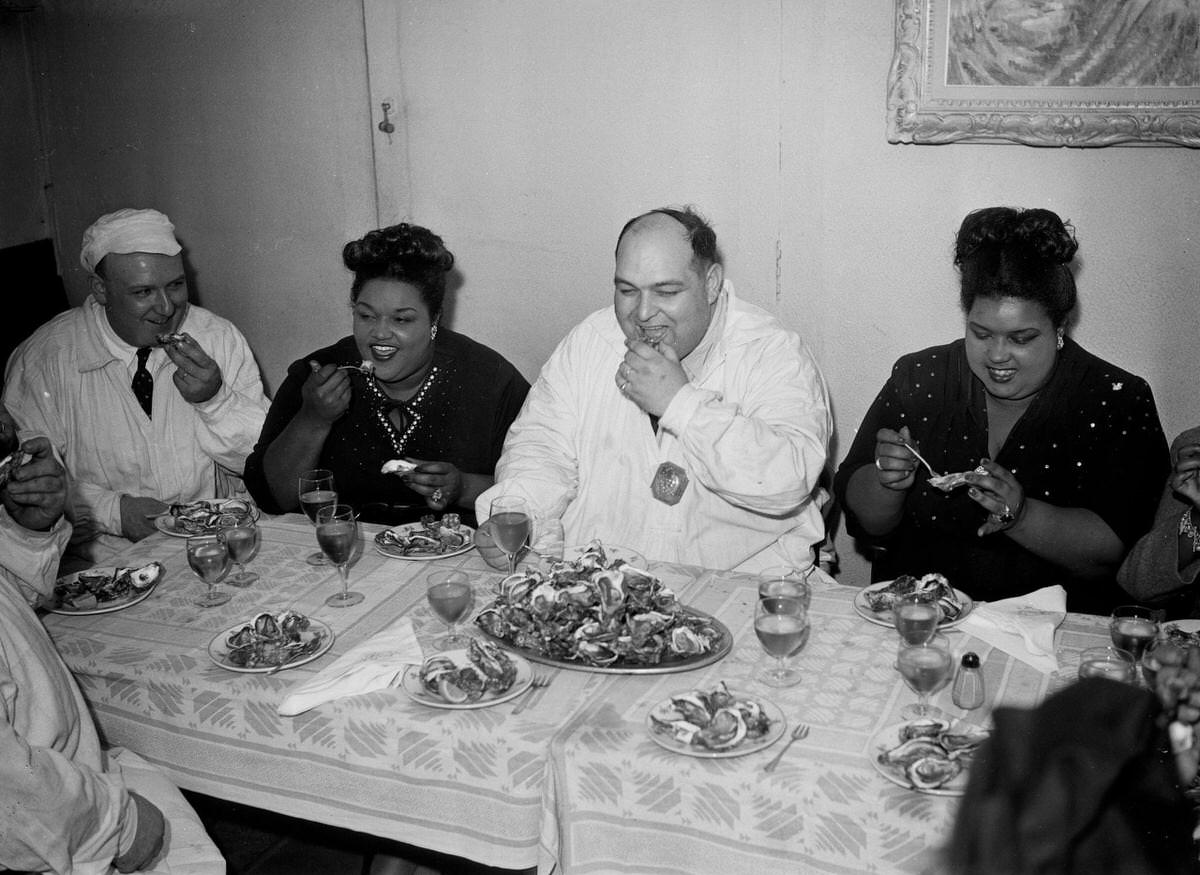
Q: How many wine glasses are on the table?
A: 13